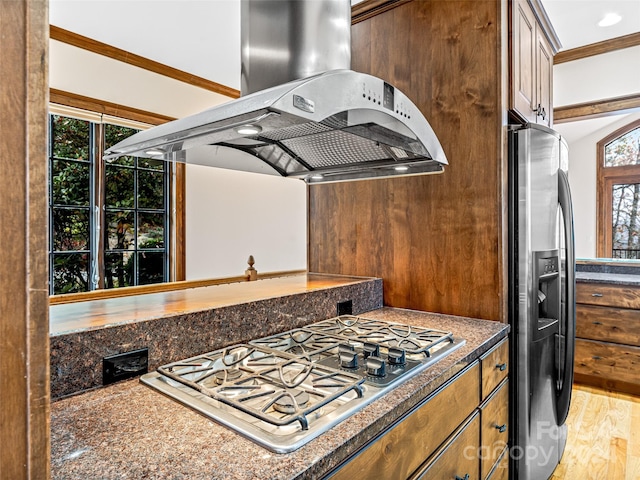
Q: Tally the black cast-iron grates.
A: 3